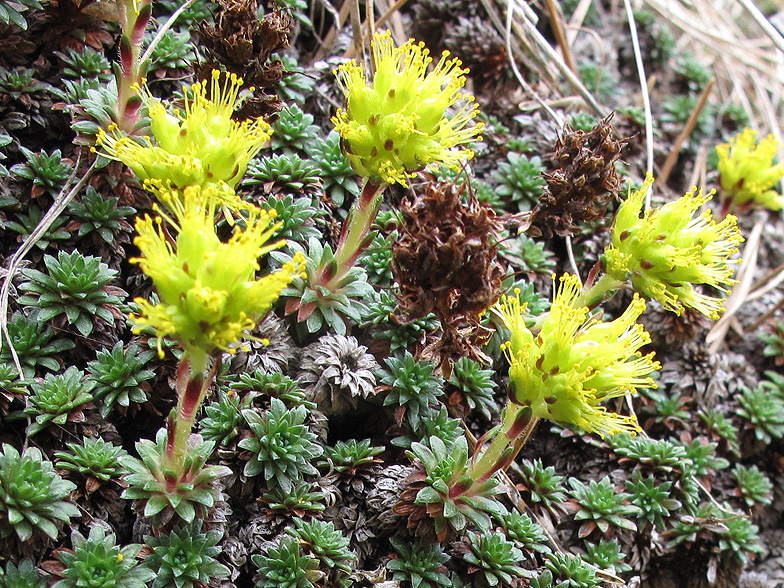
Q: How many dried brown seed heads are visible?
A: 3